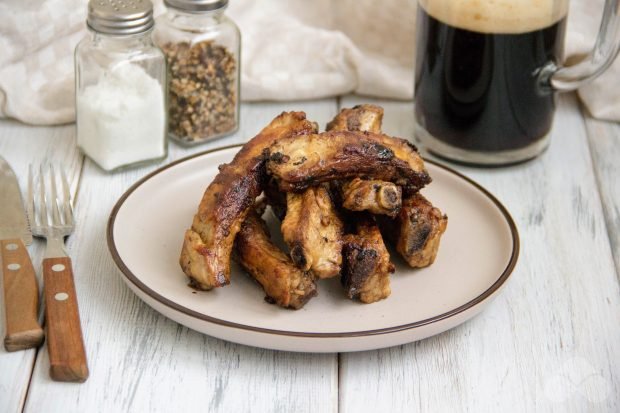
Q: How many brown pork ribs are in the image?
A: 8